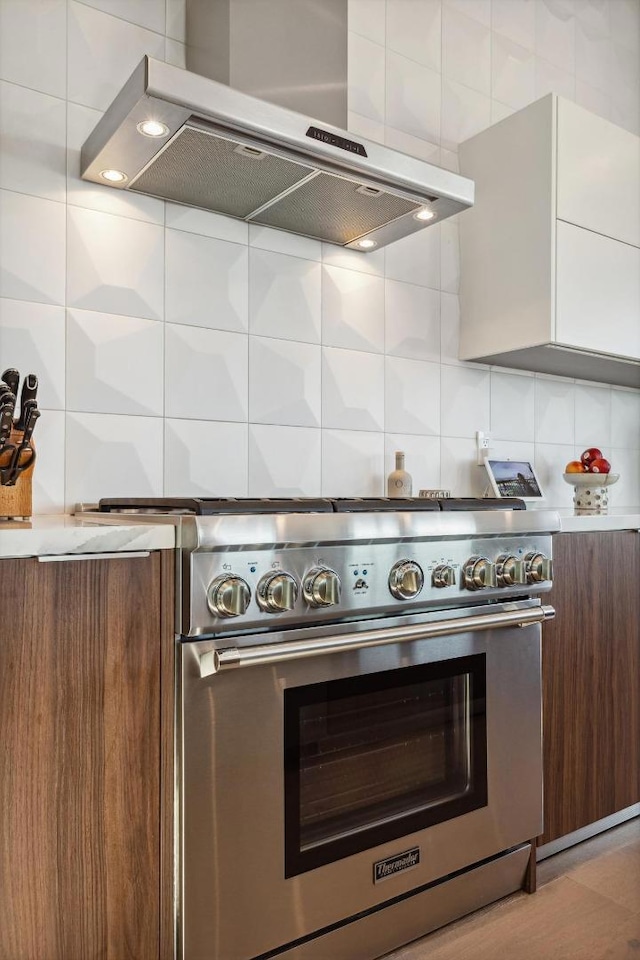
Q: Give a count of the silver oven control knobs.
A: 8